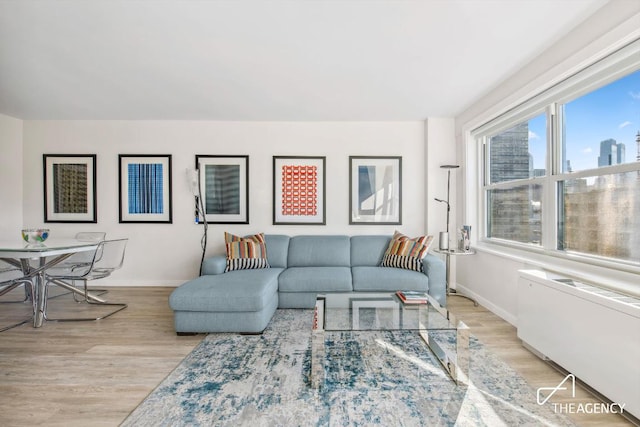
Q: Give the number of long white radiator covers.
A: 1